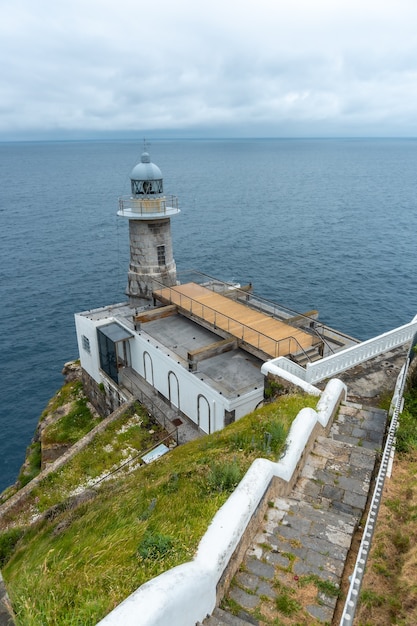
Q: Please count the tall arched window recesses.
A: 3